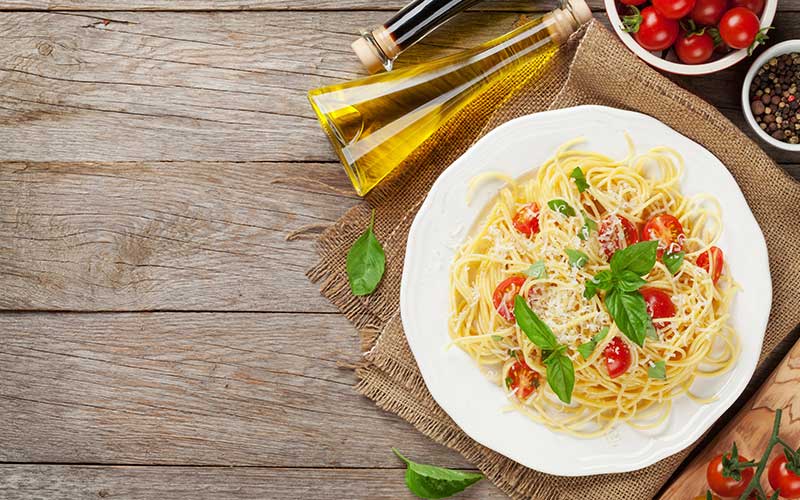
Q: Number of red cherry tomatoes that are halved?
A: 8